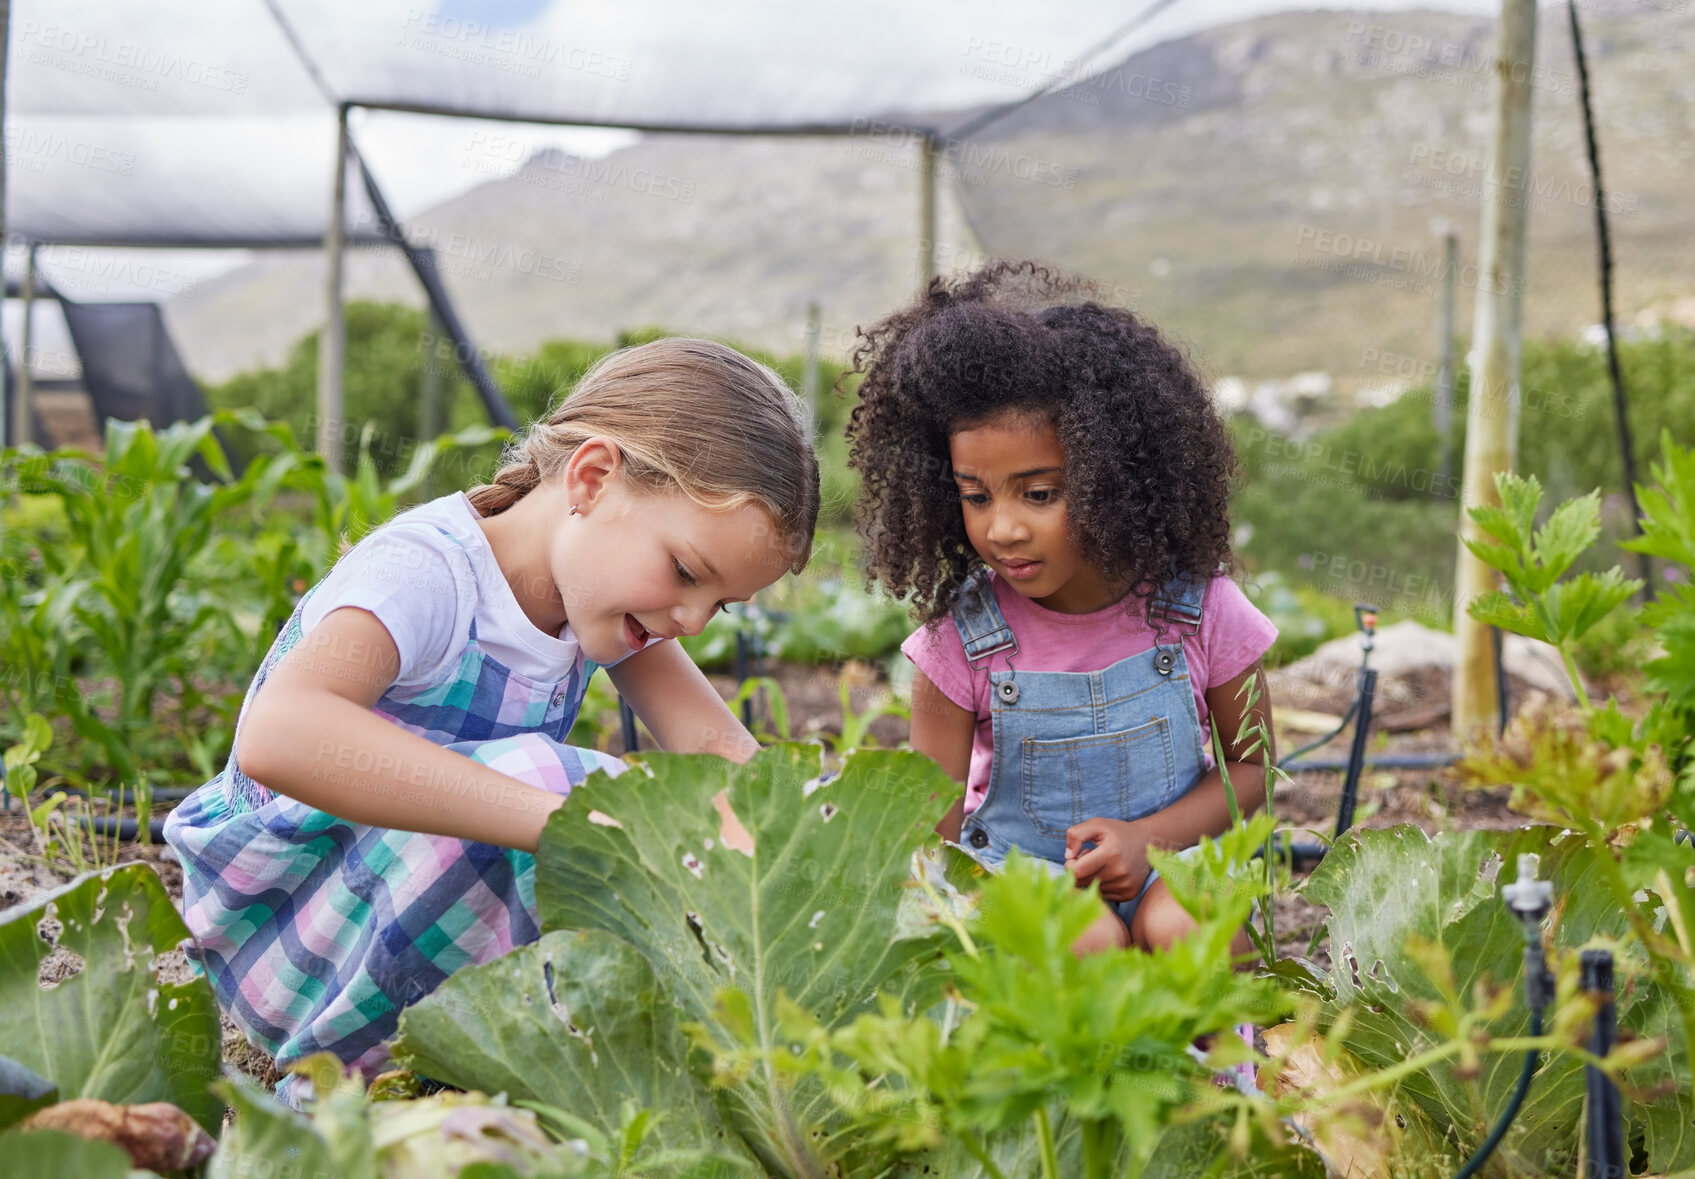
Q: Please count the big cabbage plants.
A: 3